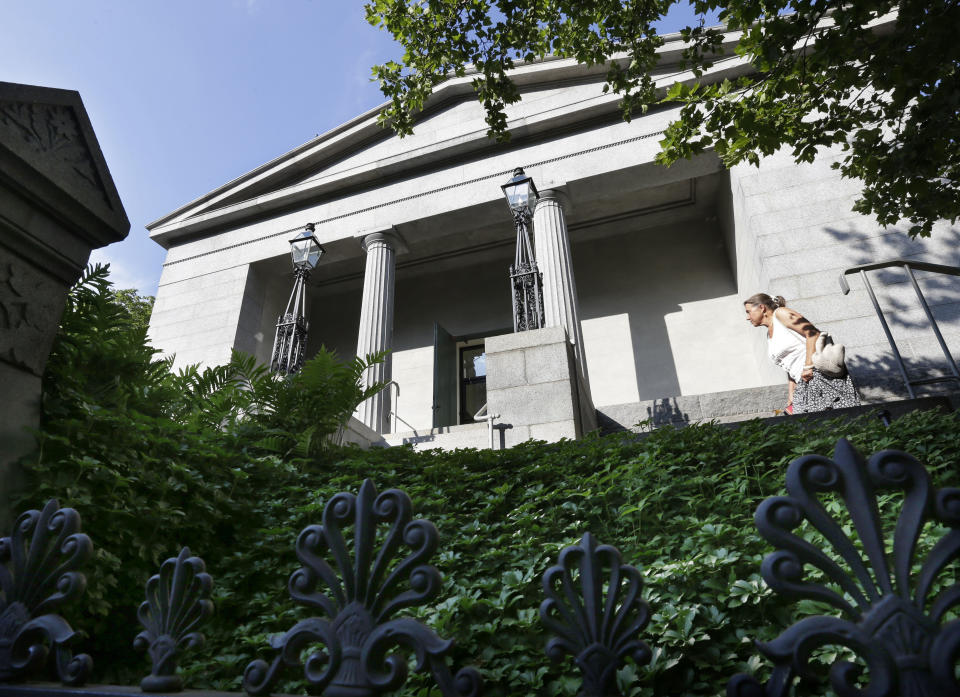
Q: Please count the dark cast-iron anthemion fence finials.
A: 5